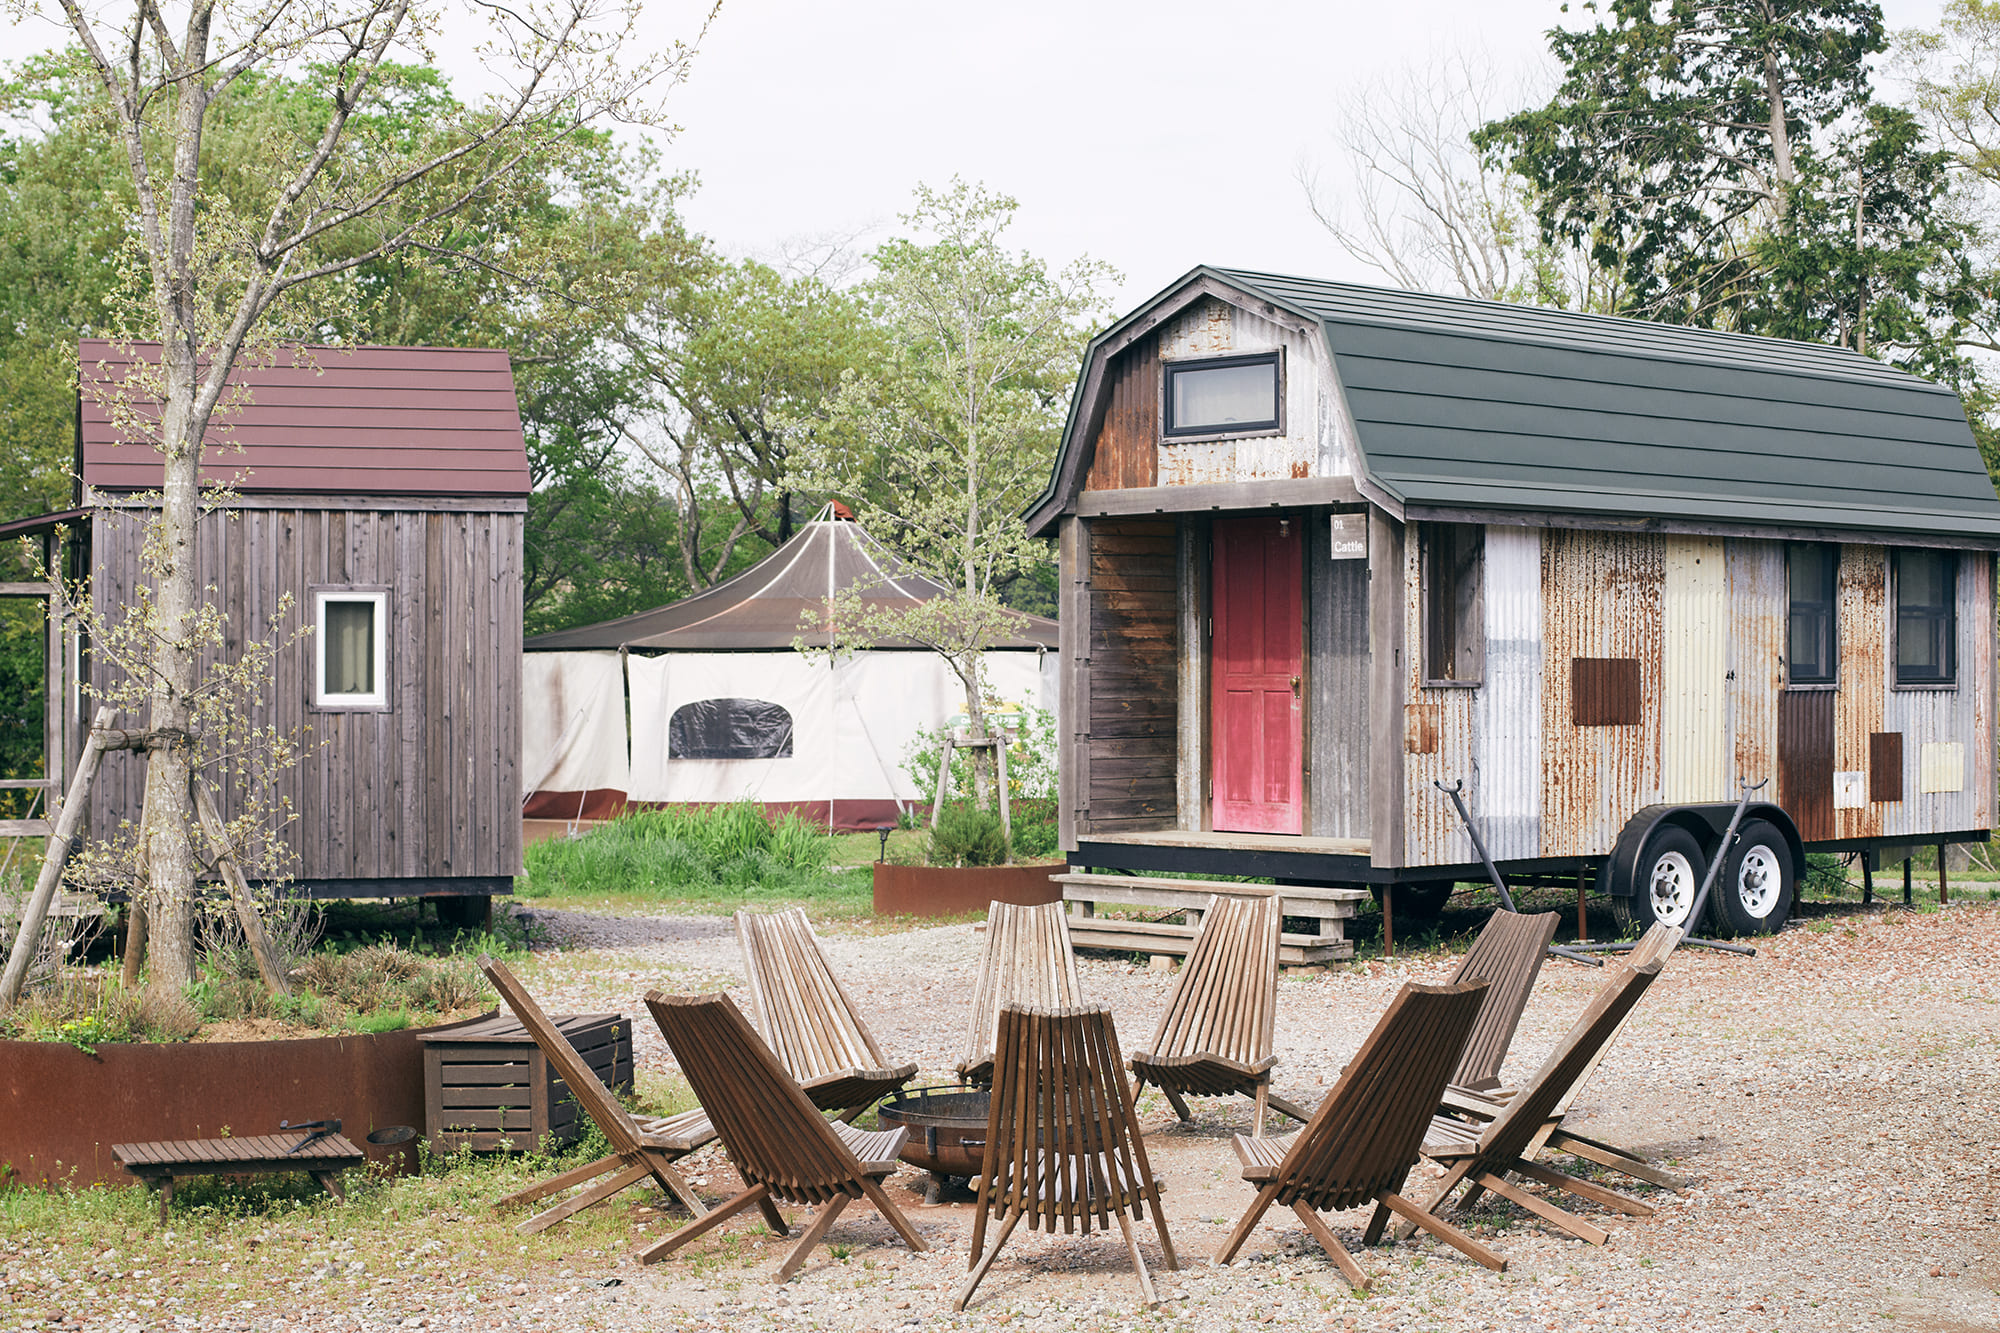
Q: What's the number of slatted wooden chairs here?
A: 10